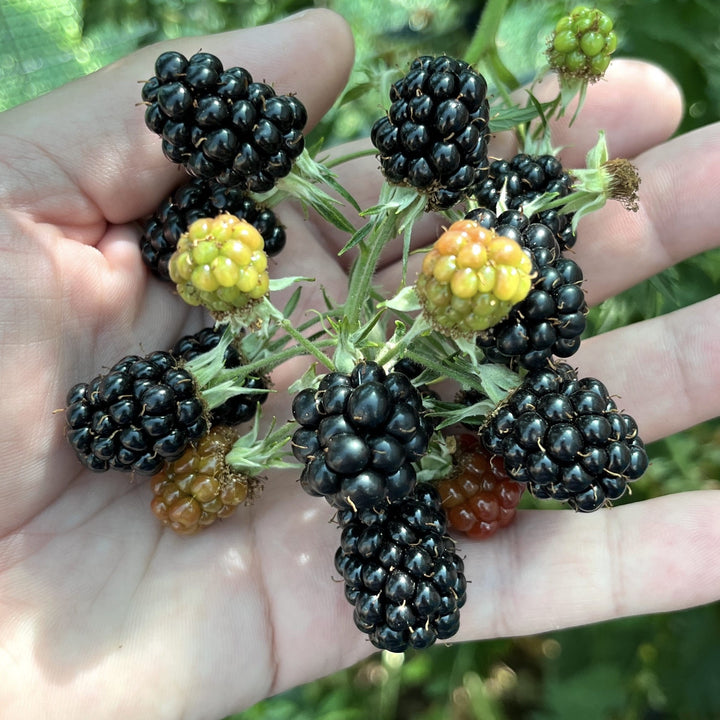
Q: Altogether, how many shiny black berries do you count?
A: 10